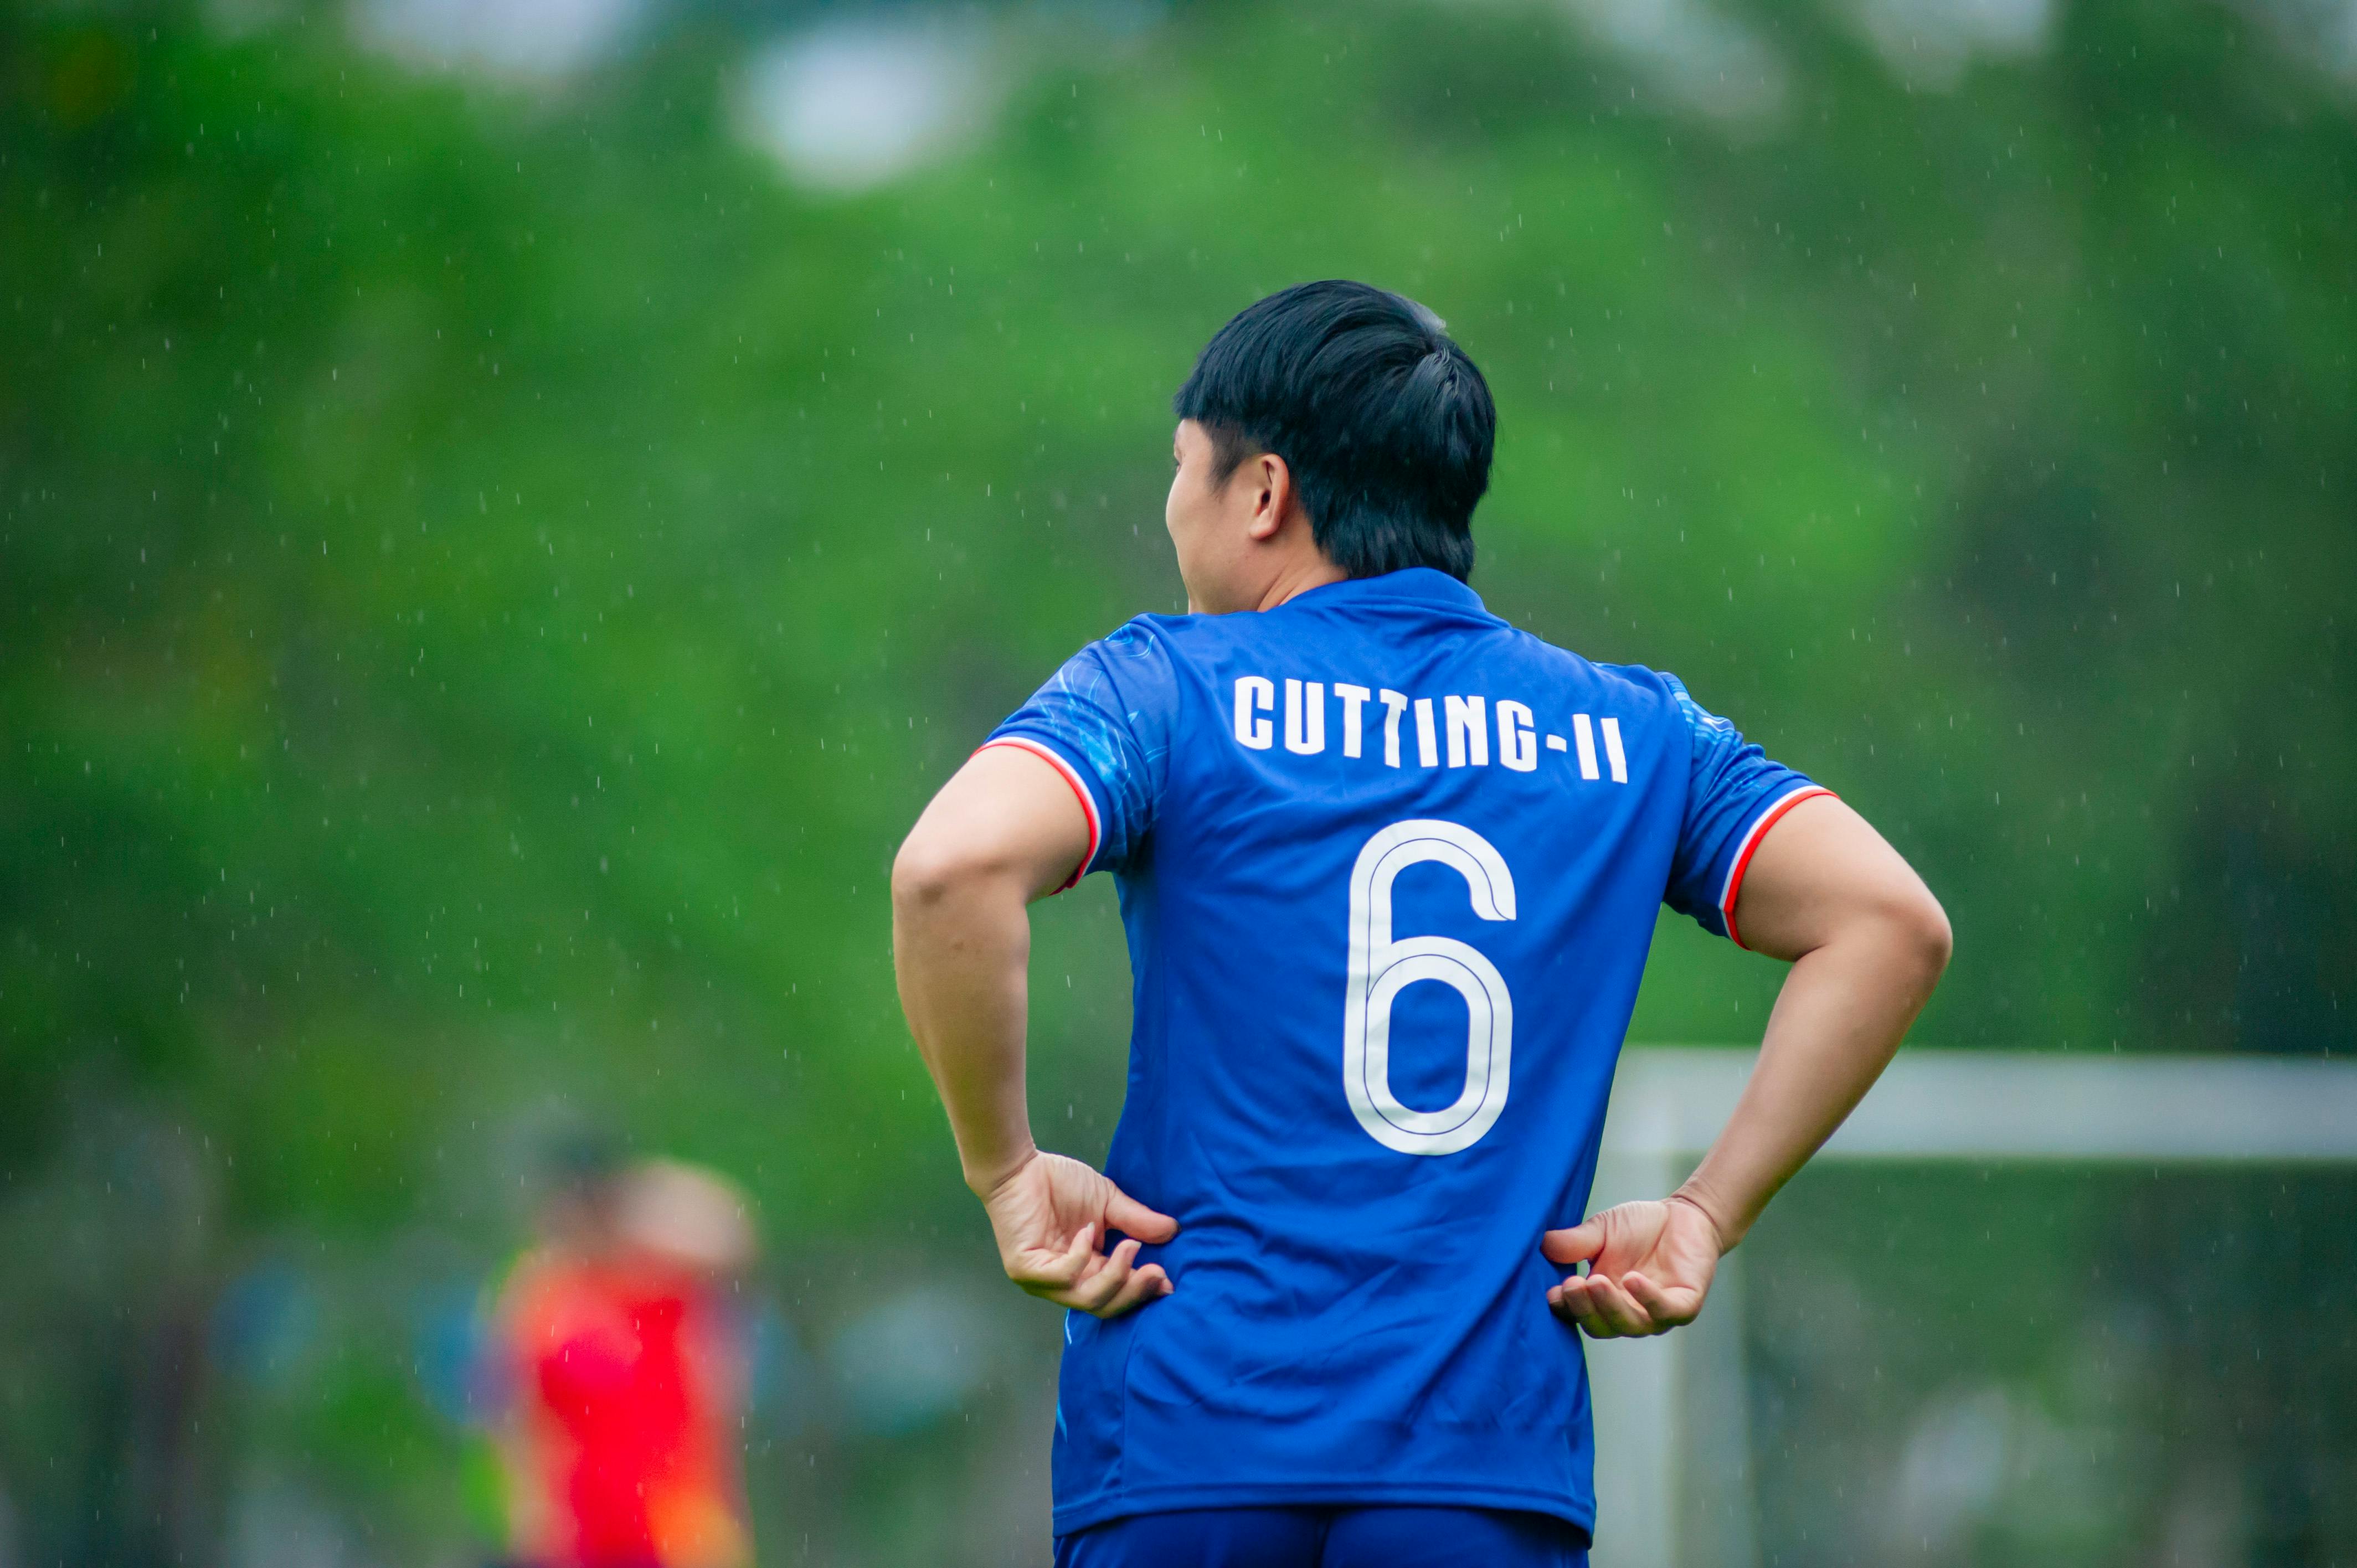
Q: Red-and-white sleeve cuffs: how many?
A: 2